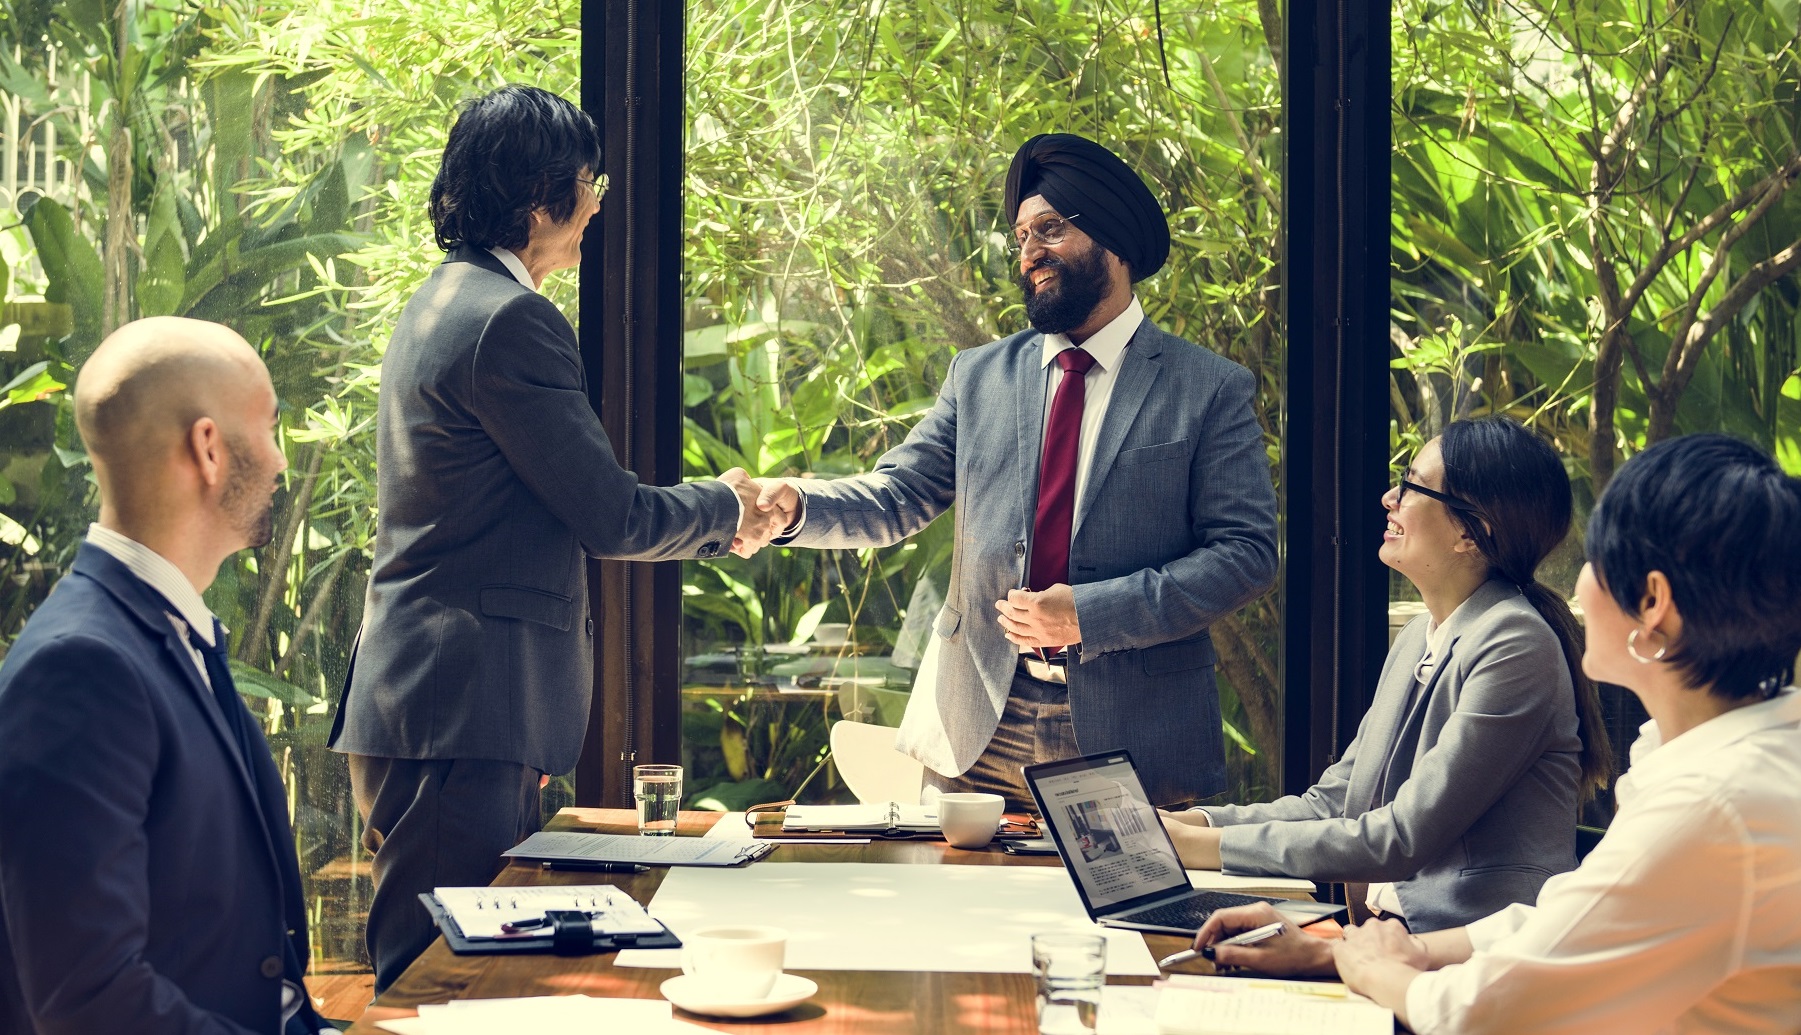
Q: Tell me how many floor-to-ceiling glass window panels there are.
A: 3